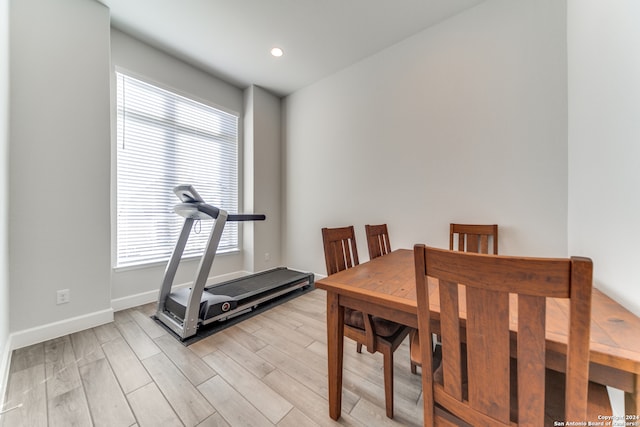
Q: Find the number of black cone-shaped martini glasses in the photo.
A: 0